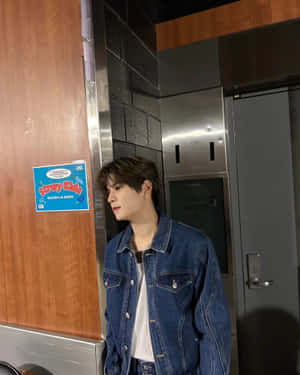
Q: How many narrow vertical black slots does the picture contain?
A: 2